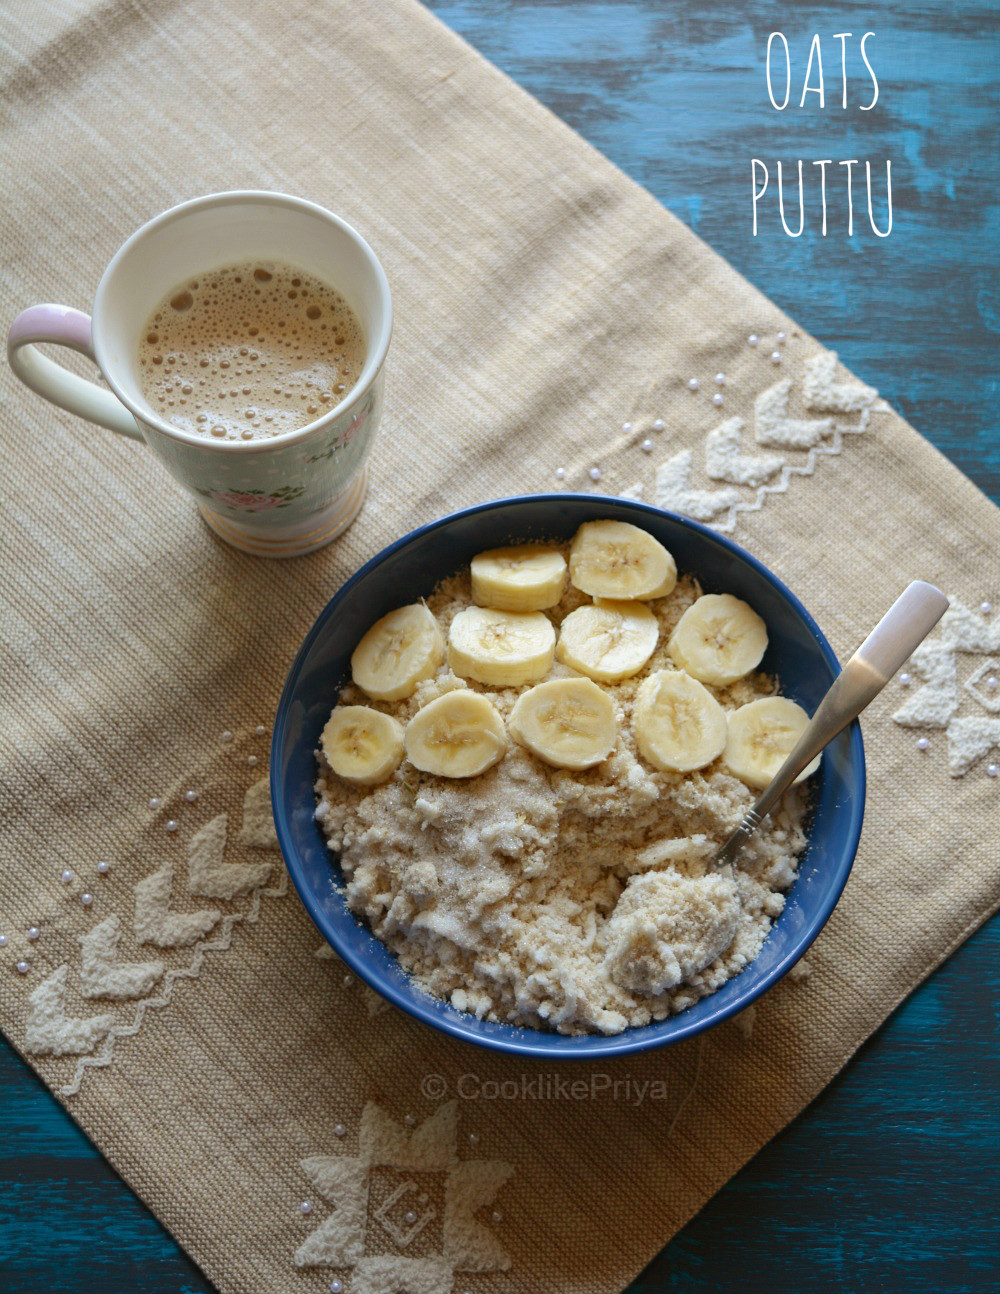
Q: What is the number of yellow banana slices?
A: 11